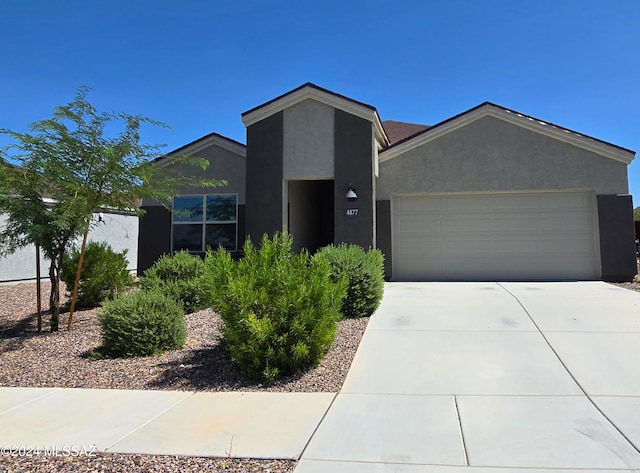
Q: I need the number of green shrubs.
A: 5